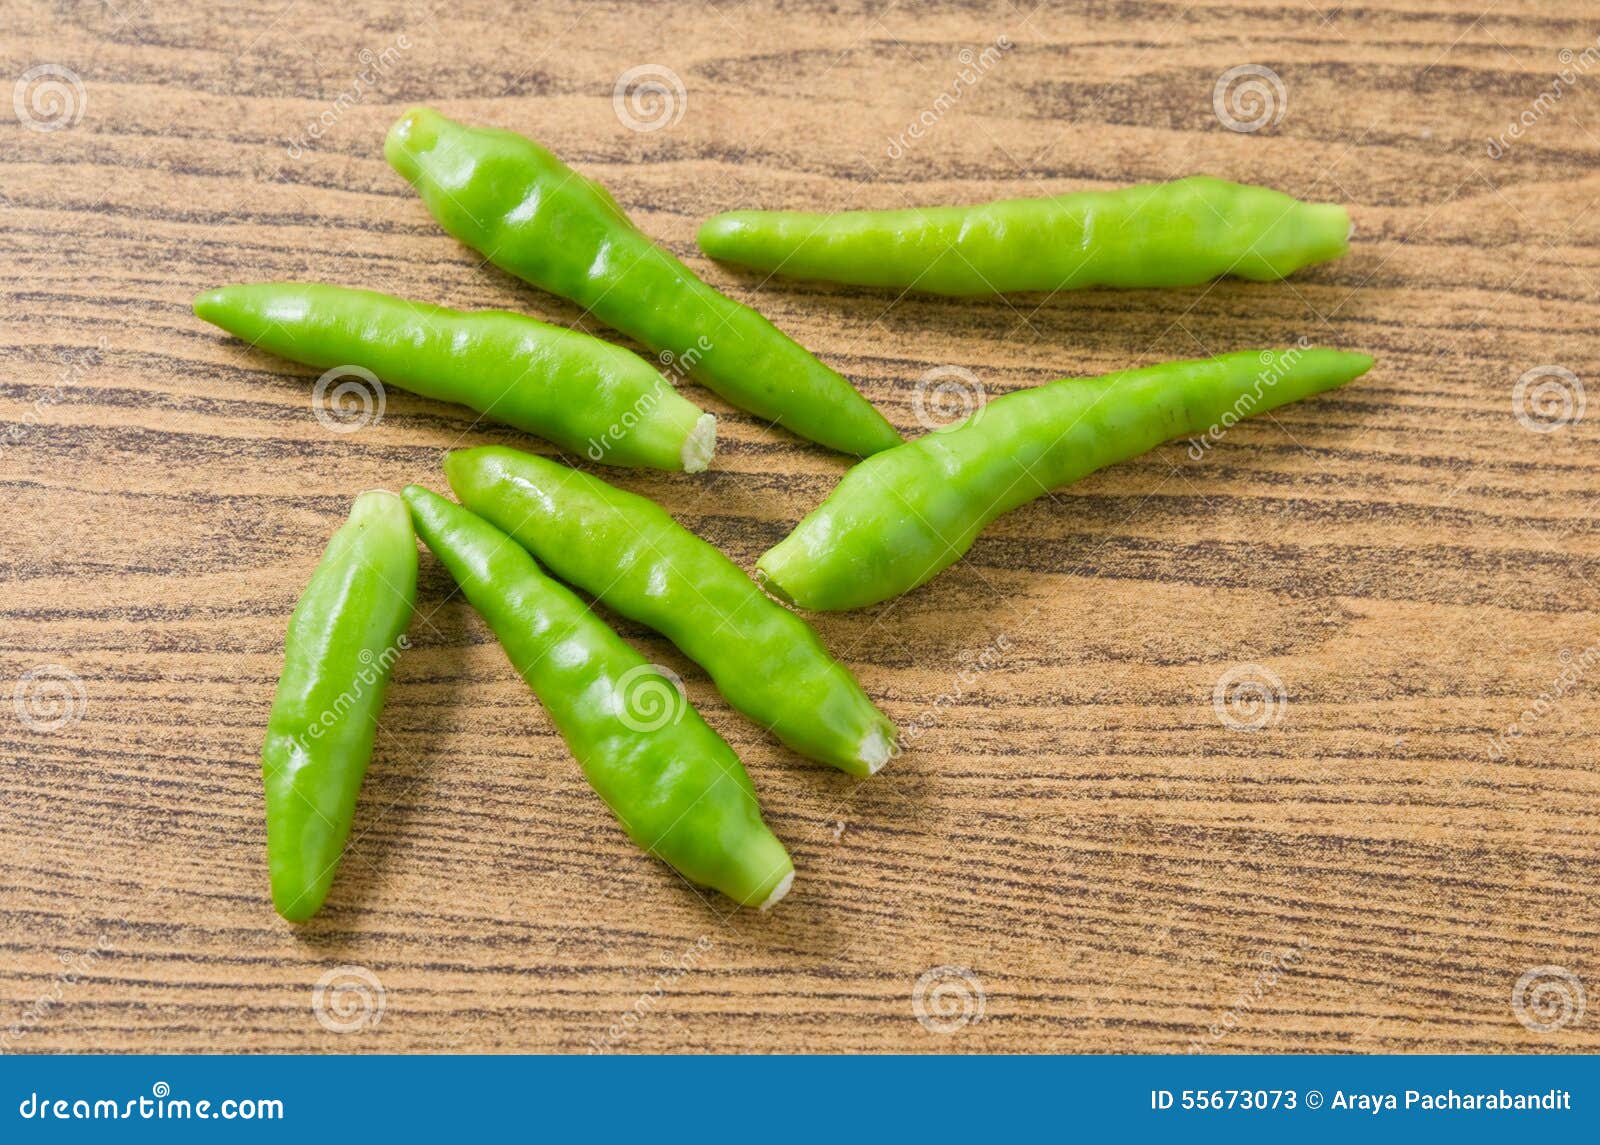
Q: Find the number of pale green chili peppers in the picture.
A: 7